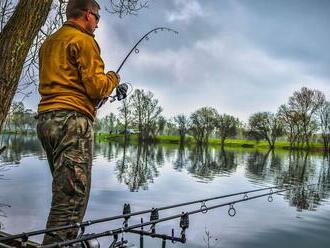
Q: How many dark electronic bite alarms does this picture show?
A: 3